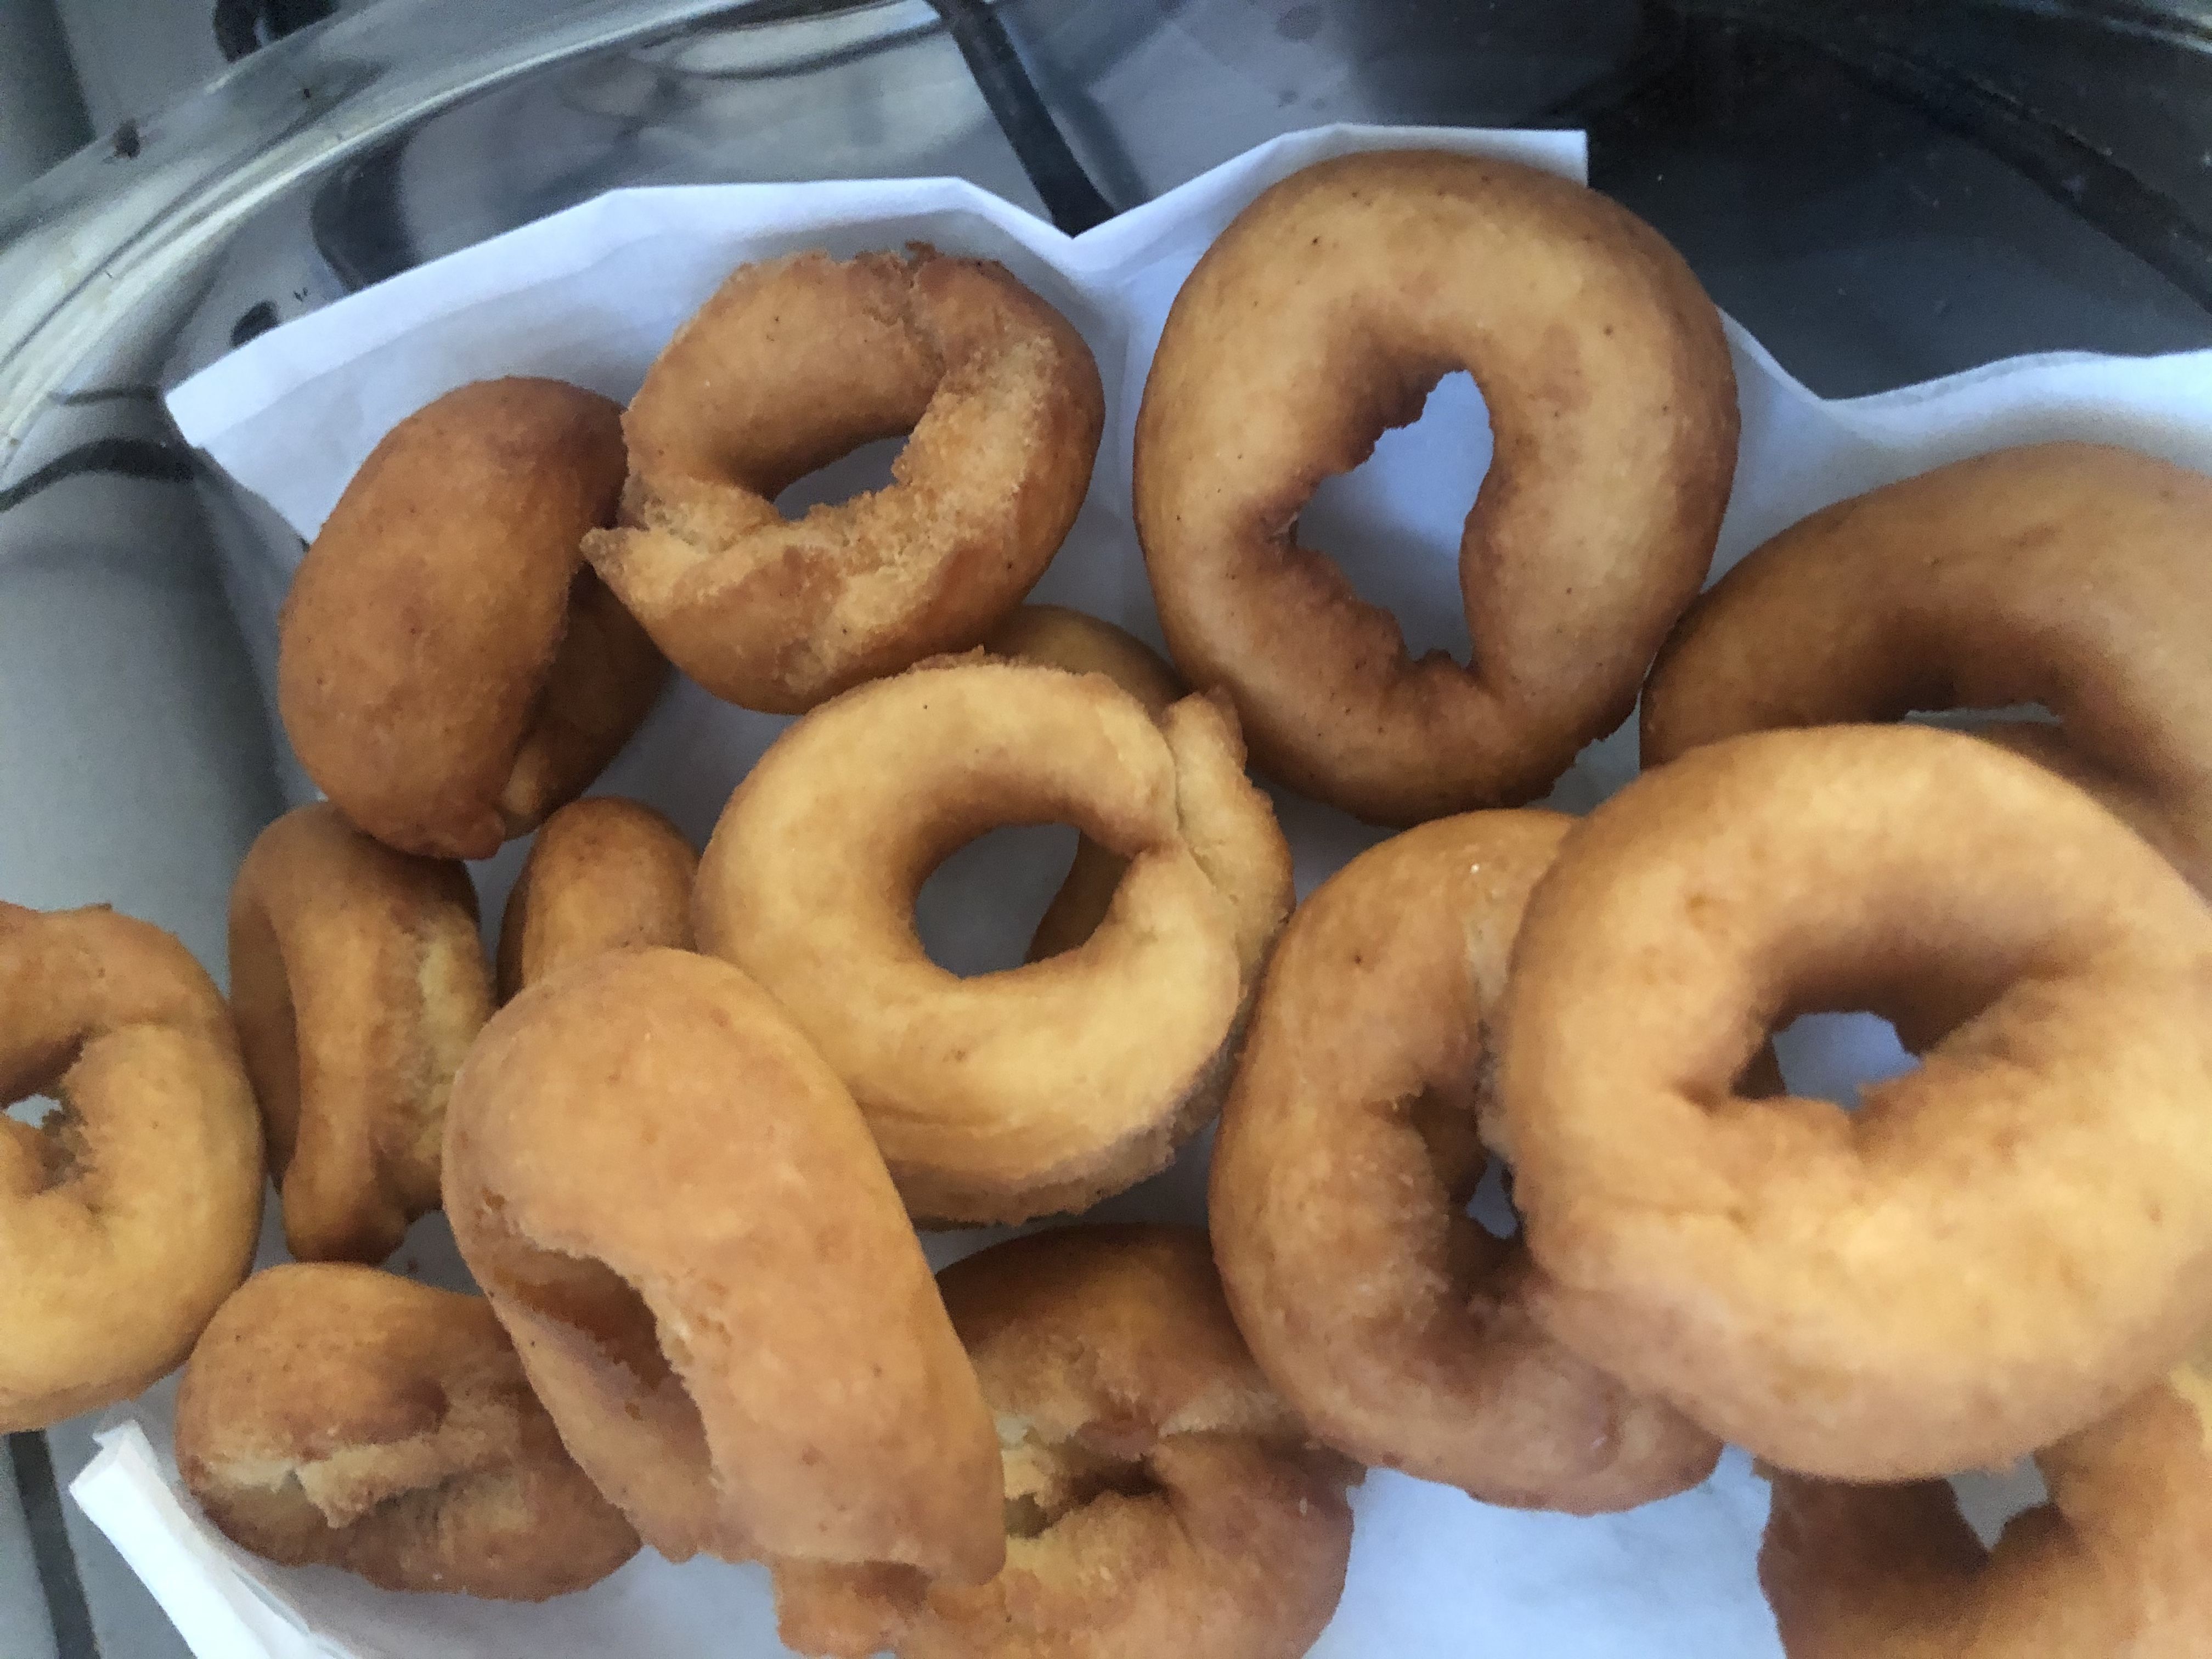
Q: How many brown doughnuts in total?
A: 15